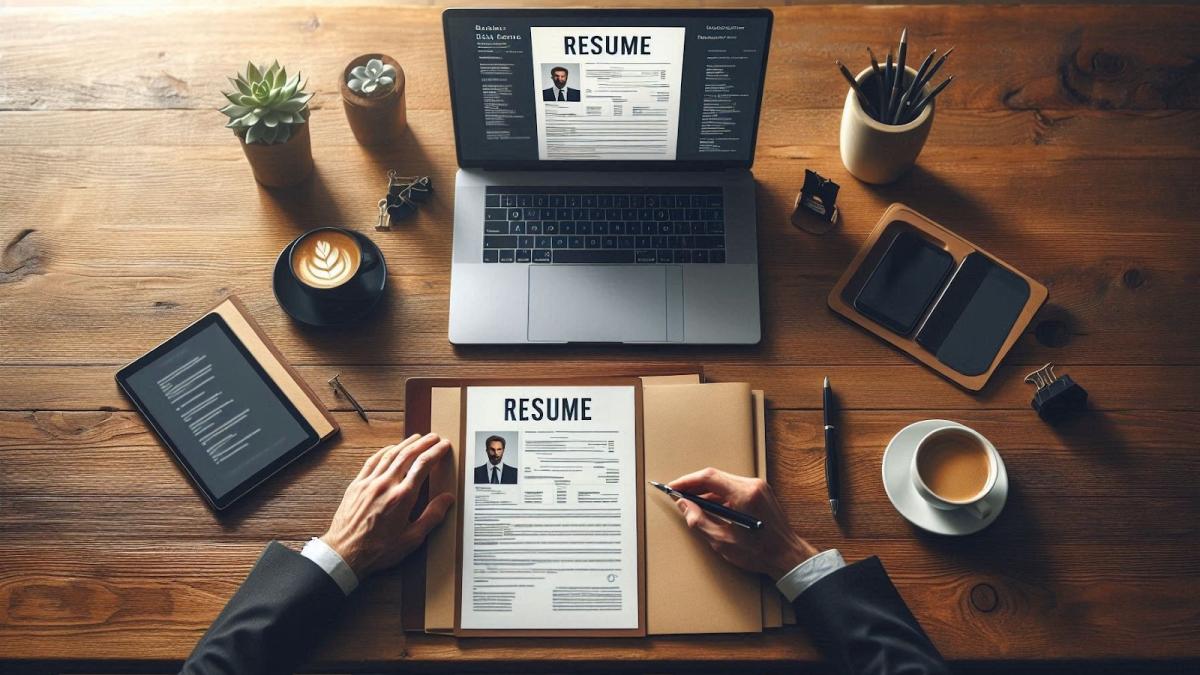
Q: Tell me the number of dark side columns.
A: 2